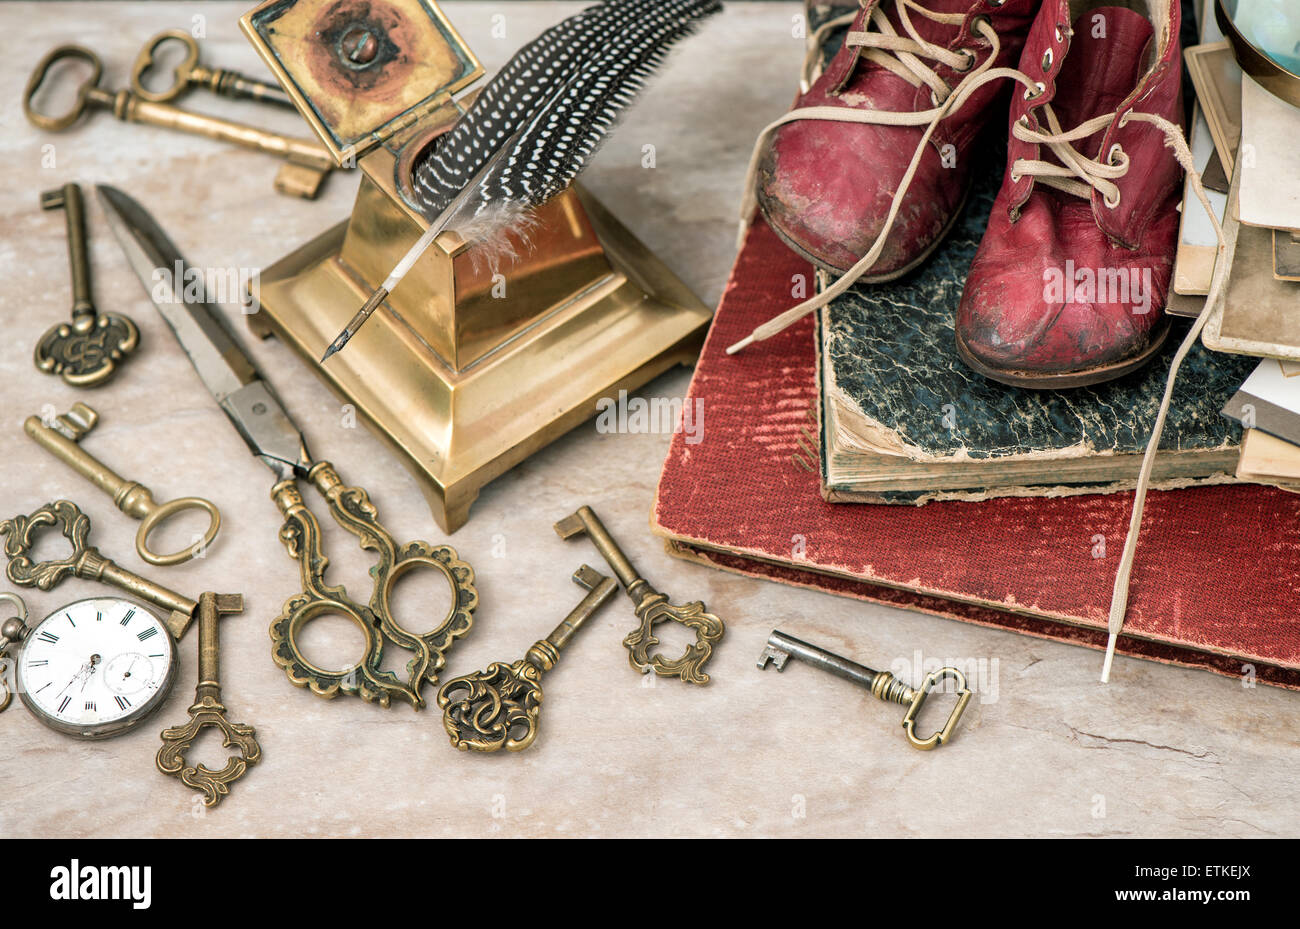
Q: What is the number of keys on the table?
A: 9